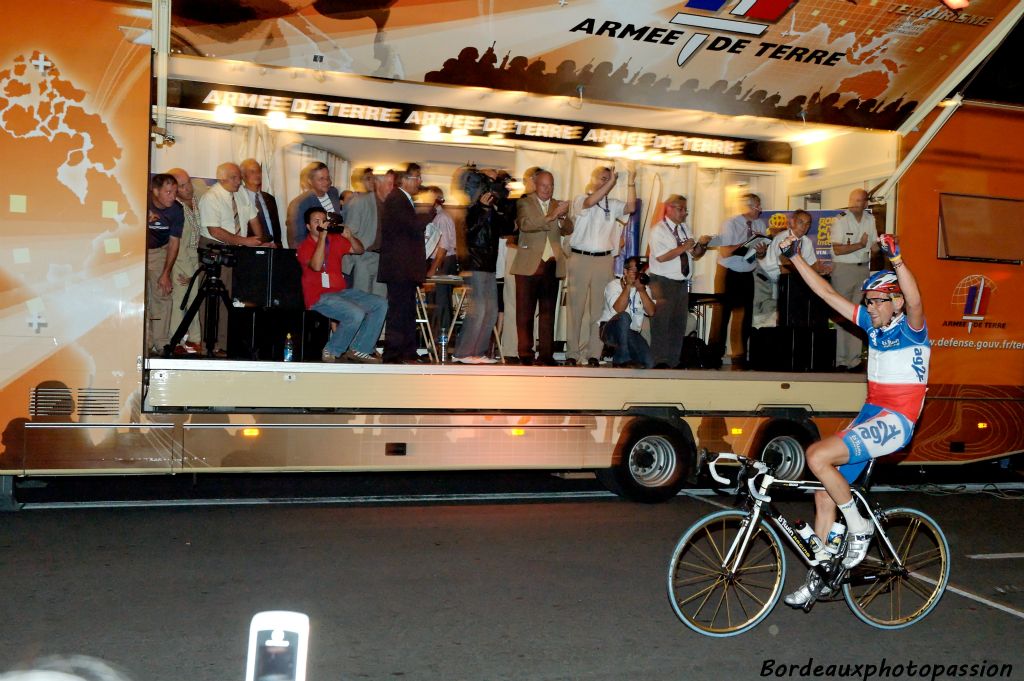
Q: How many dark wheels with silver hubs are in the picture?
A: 2